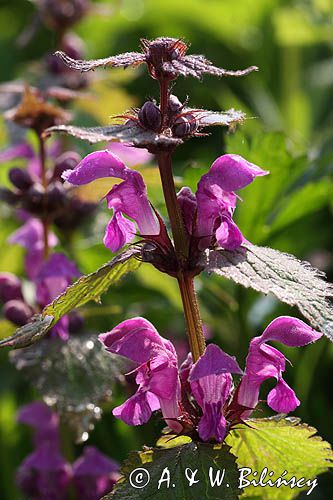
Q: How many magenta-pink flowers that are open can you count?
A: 5